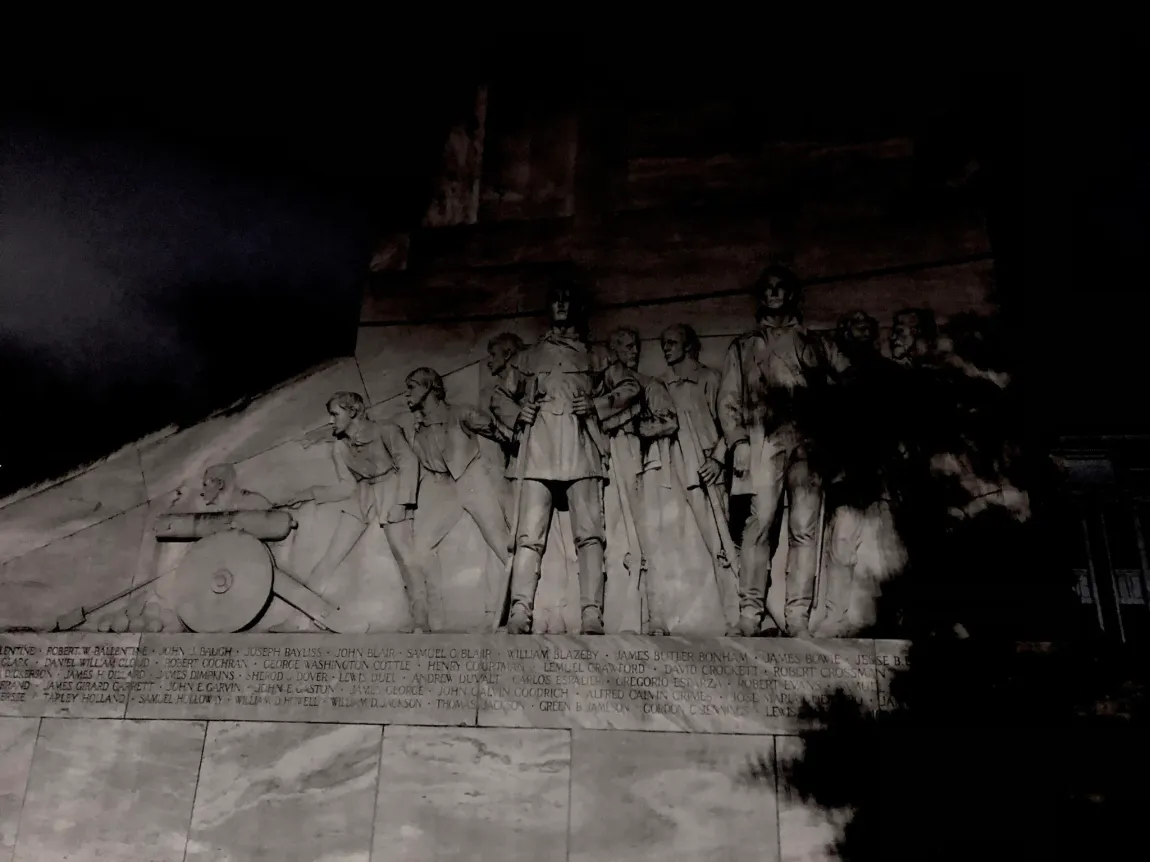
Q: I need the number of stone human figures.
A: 10